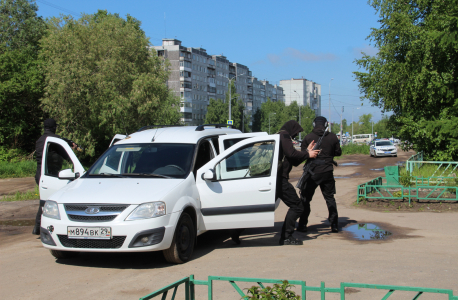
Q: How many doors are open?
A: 4